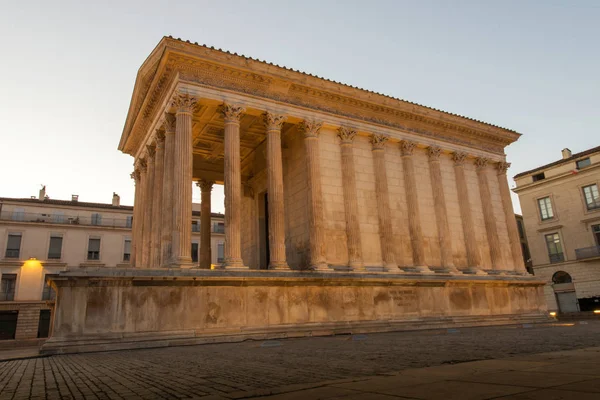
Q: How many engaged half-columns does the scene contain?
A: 8